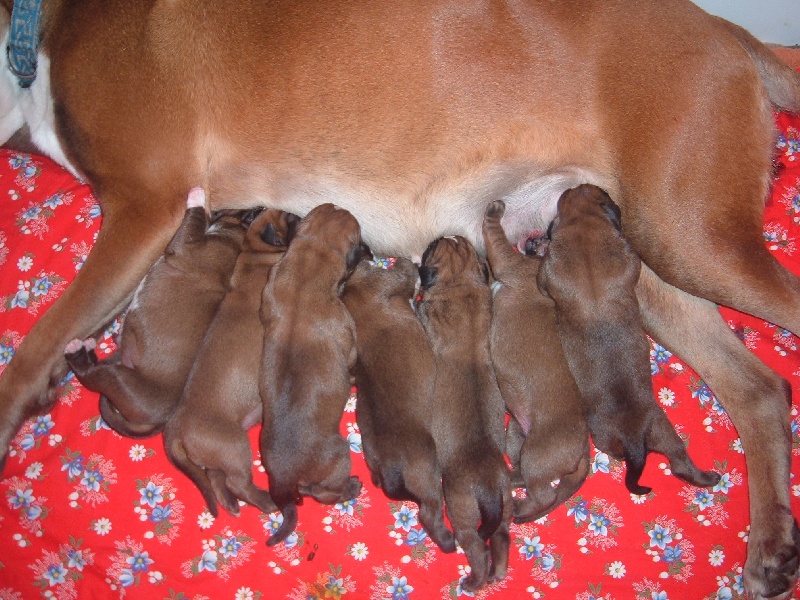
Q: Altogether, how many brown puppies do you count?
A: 7